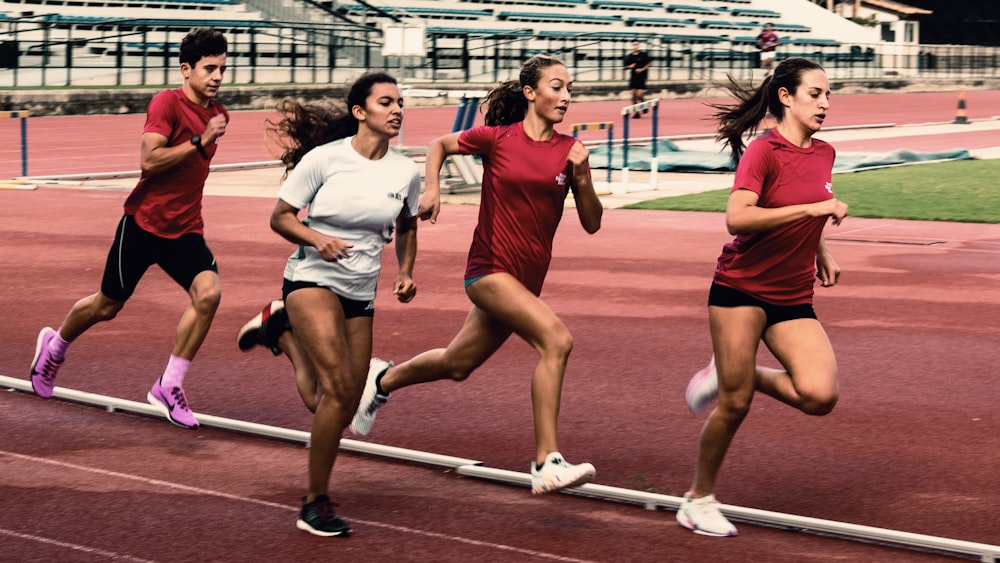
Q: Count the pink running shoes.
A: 2